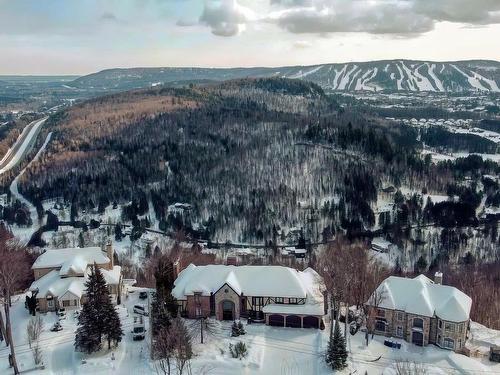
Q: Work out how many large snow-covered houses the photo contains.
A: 3